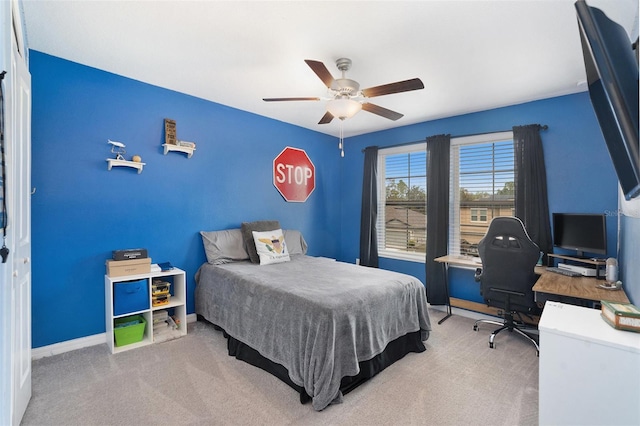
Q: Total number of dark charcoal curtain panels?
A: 3